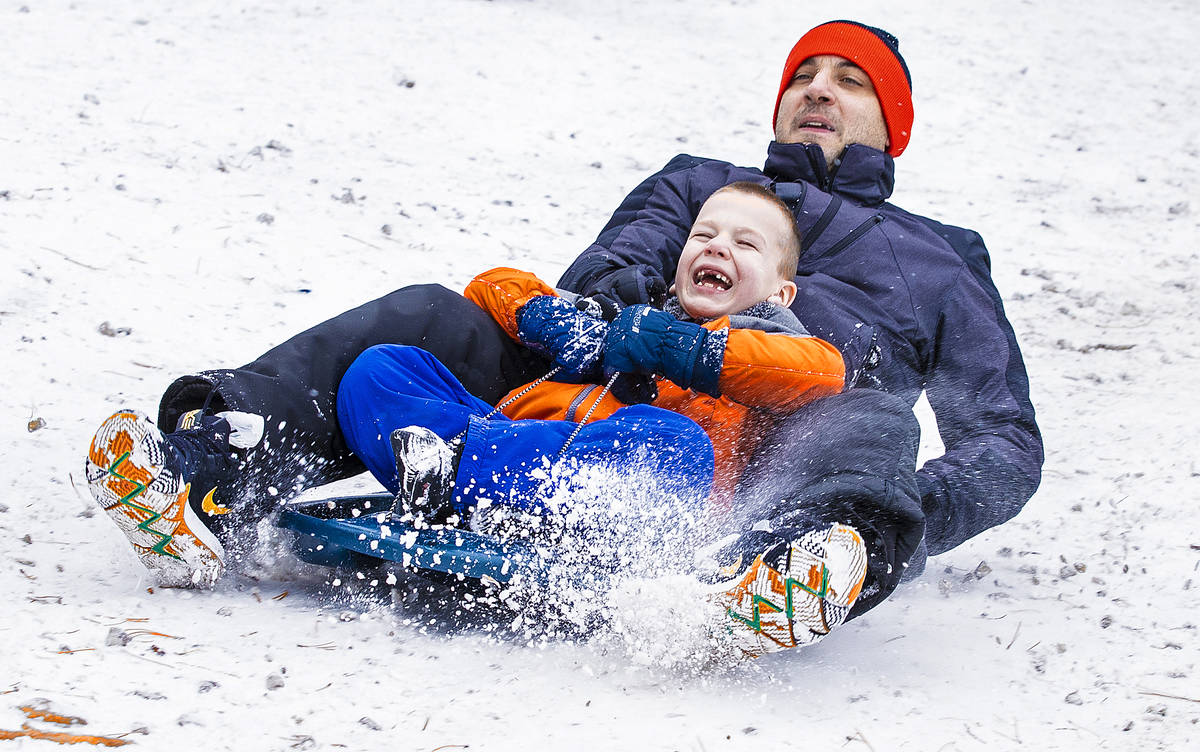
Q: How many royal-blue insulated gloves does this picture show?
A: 2